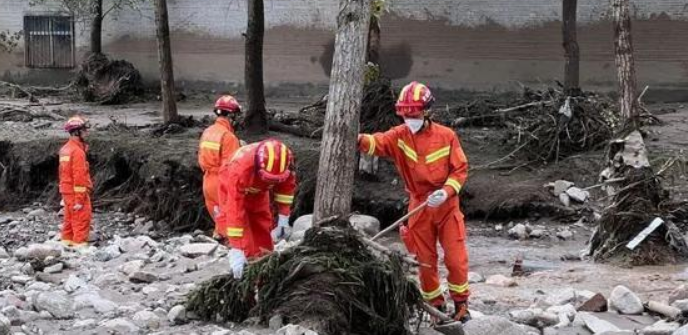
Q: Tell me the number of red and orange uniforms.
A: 4